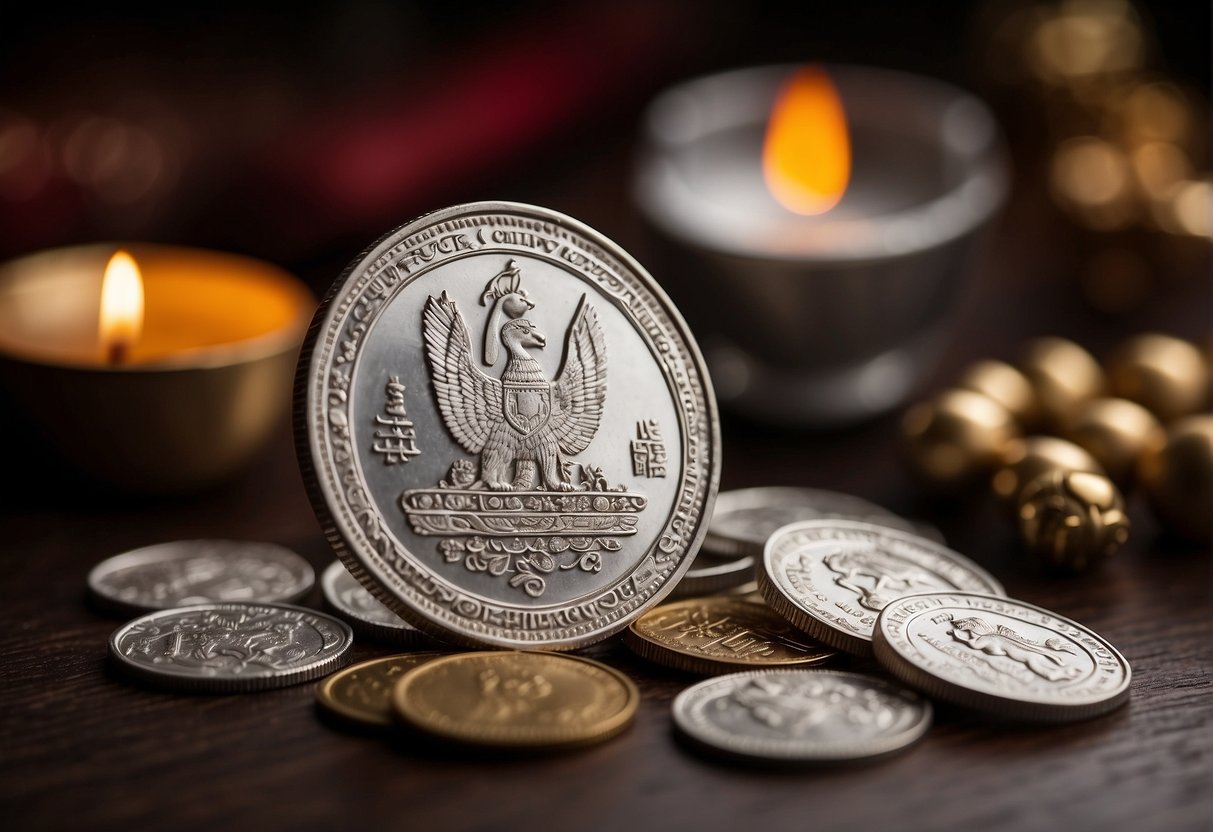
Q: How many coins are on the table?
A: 12